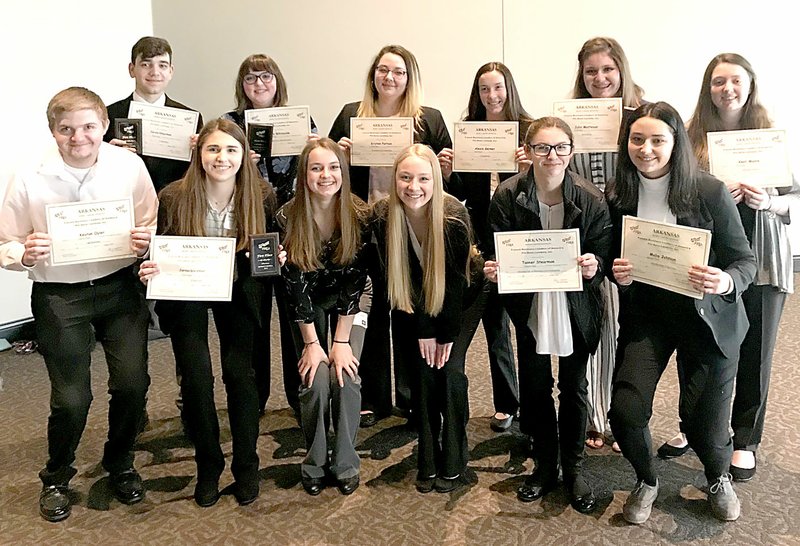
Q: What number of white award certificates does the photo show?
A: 10